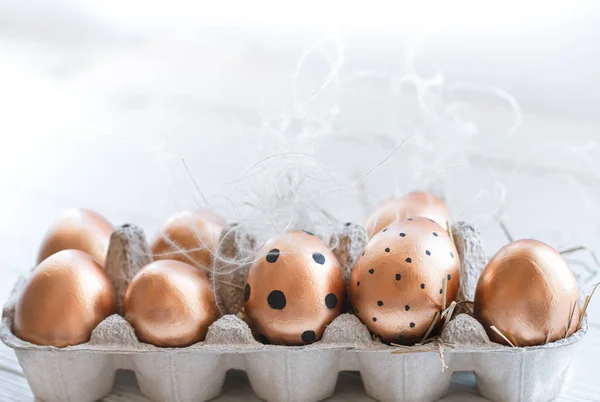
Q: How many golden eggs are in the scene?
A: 8